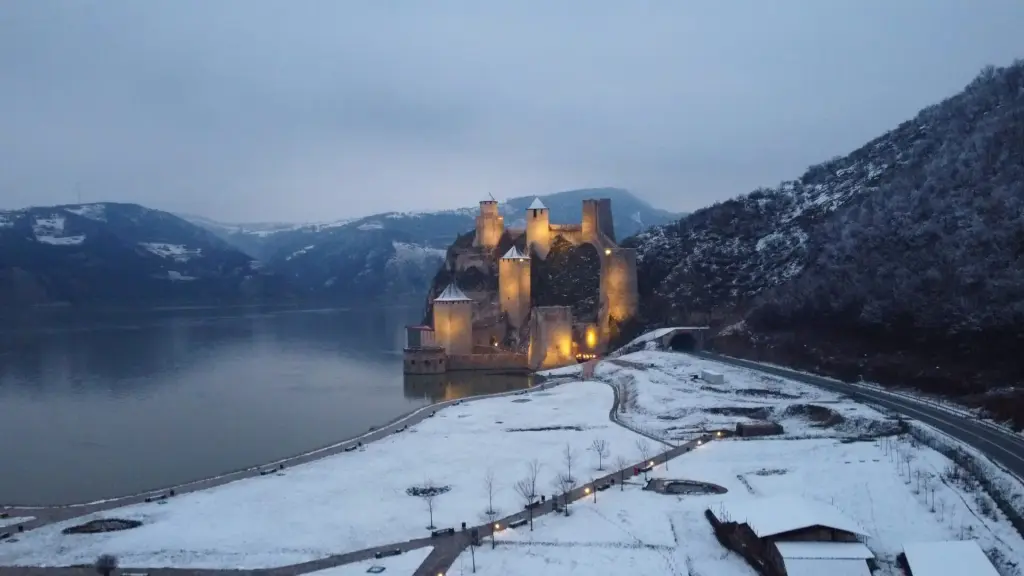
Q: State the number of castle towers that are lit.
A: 7